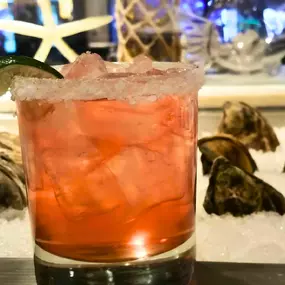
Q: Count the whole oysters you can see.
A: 3